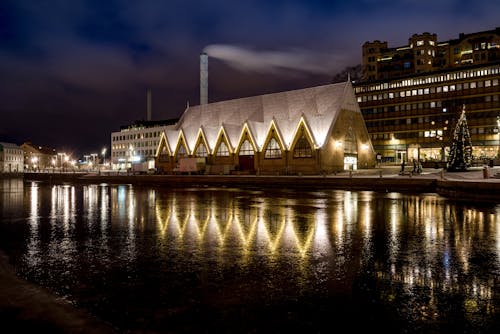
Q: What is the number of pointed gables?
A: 7